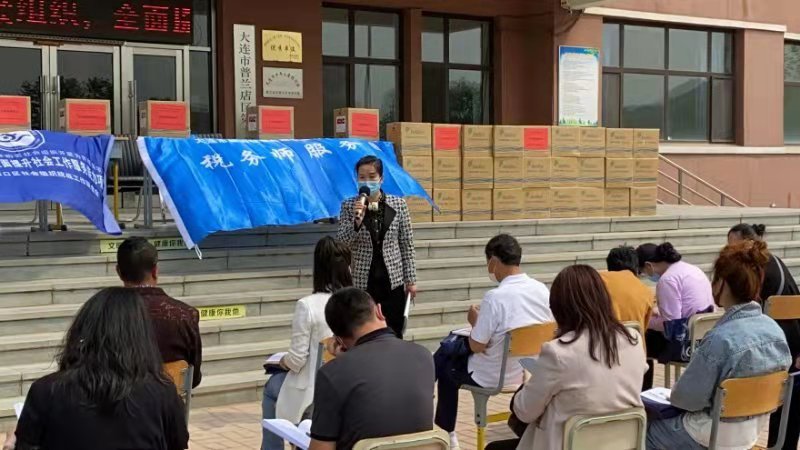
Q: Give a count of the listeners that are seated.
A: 10